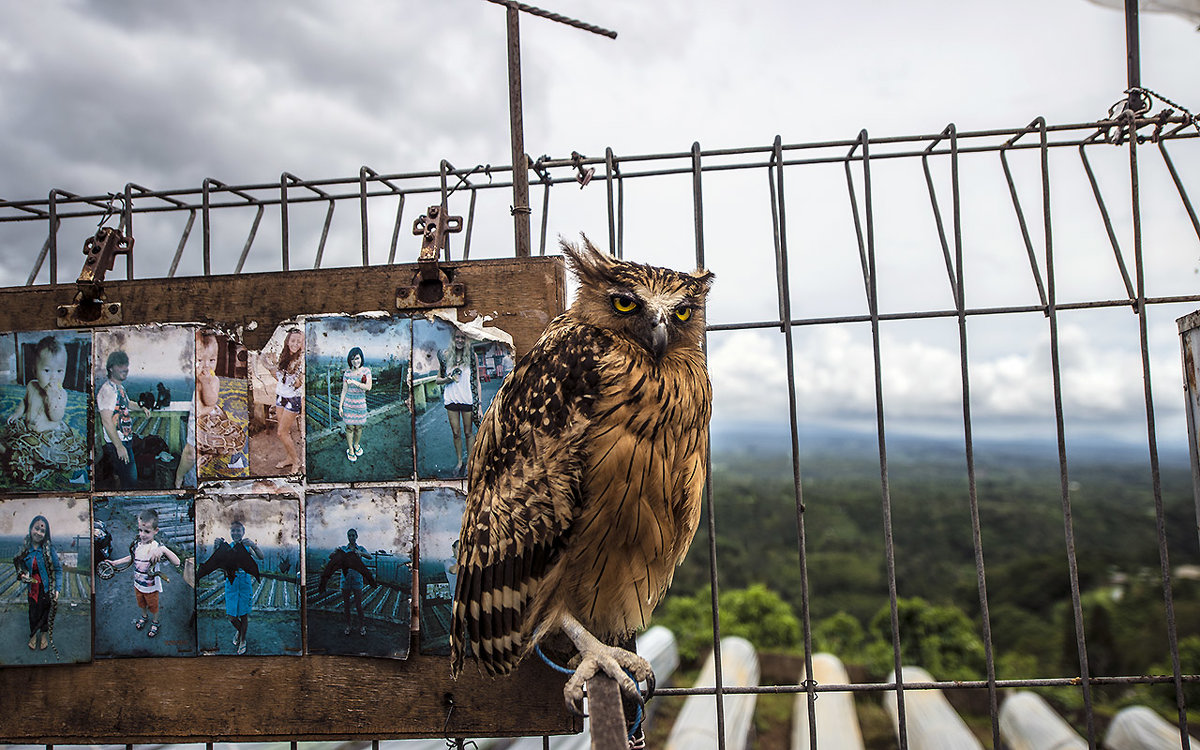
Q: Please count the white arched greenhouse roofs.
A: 6